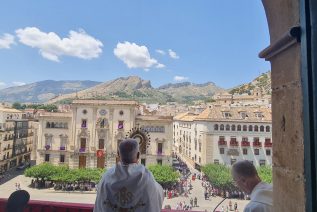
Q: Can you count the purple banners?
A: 6